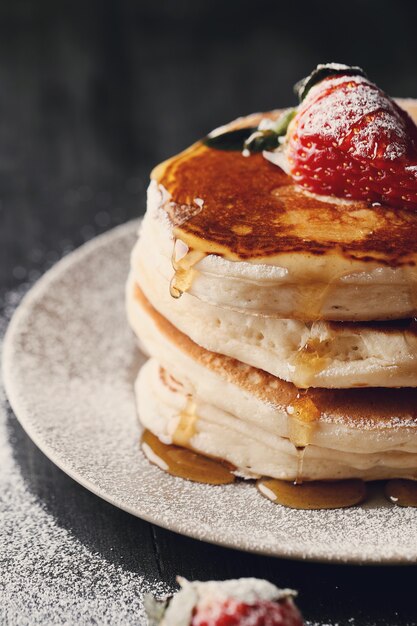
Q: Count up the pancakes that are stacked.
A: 4